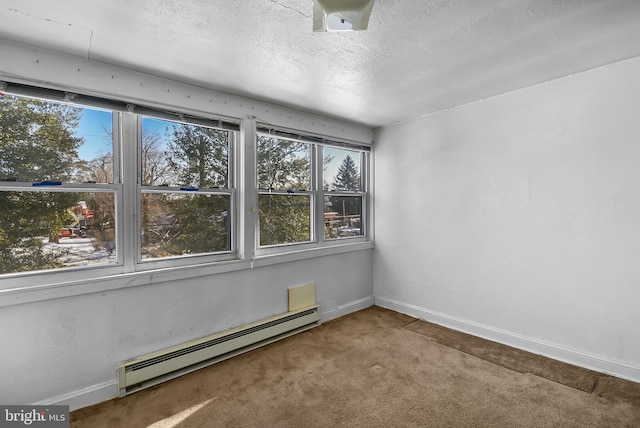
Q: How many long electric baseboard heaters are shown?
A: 1